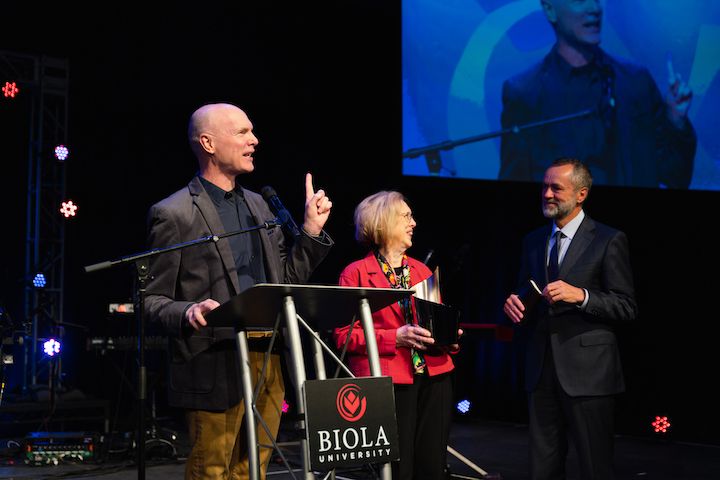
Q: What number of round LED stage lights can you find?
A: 8